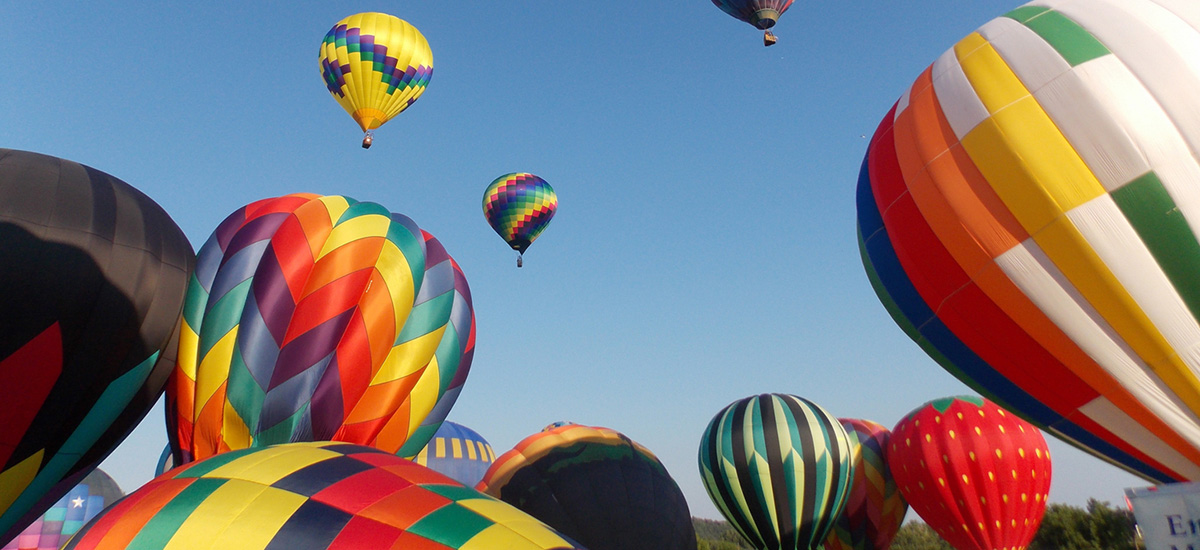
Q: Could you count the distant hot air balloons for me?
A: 3